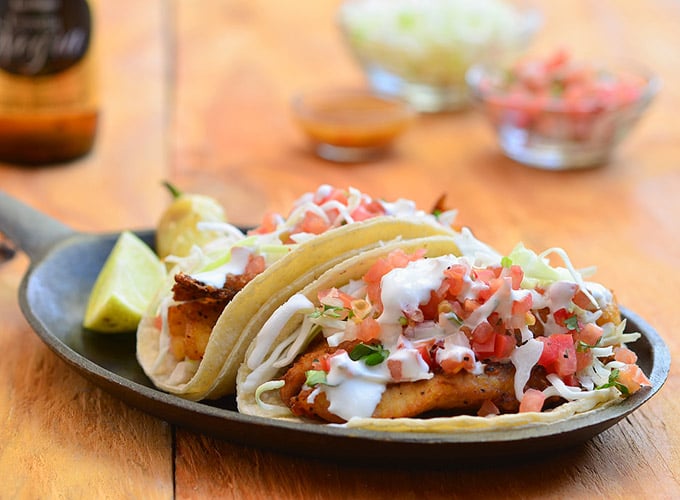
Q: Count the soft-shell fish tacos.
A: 2